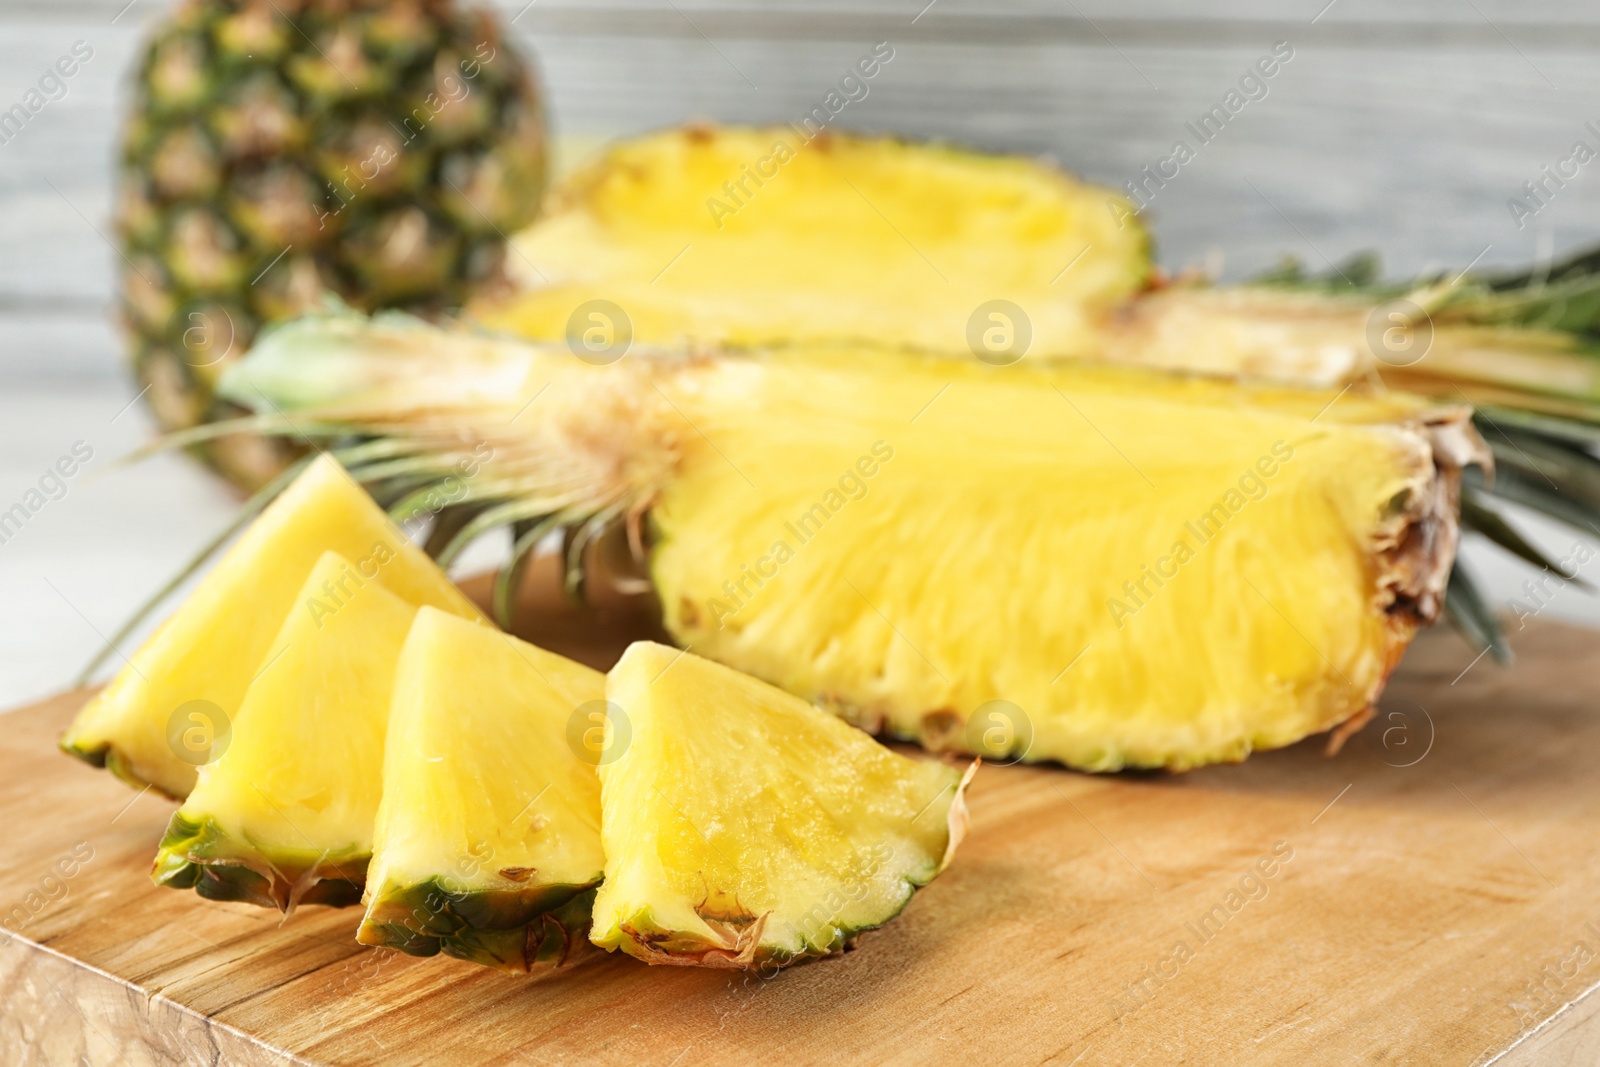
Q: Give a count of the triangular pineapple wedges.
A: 4